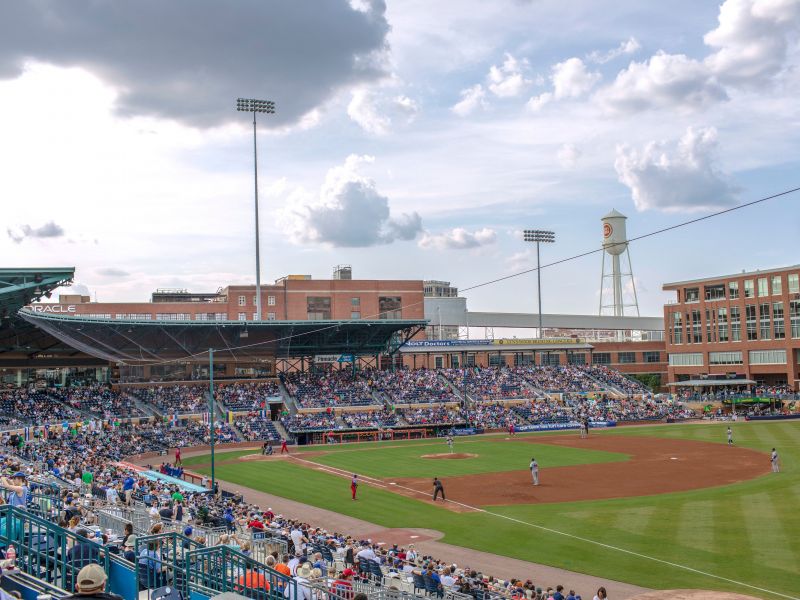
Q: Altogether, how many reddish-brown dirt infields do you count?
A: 1